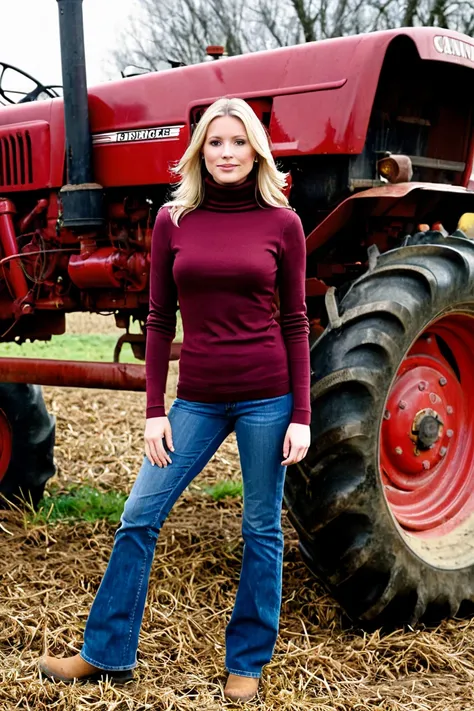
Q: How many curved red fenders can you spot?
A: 1